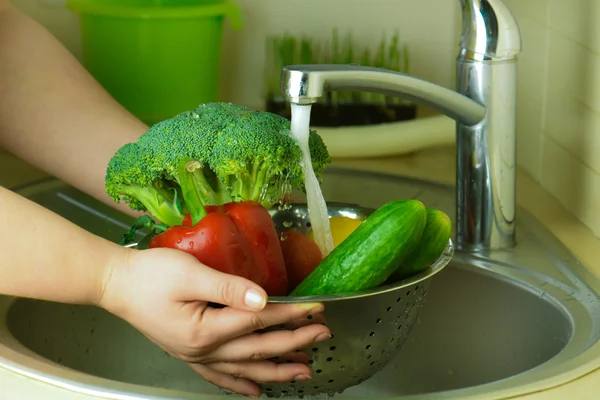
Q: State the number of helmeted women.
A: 0